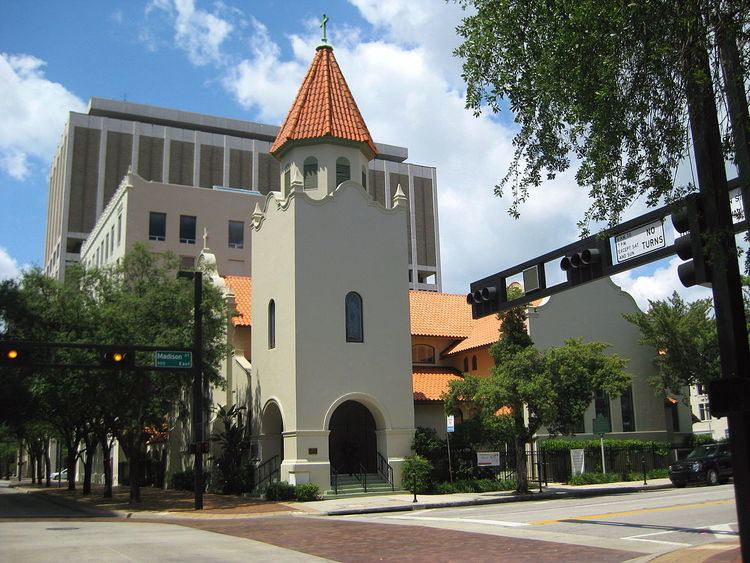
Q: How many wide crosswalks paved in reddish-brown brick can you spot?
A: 1